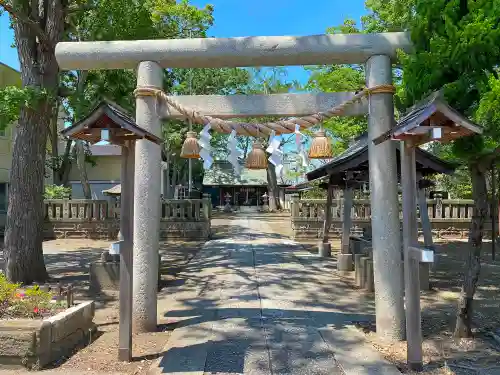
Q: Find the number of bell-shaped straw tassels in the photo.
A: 3